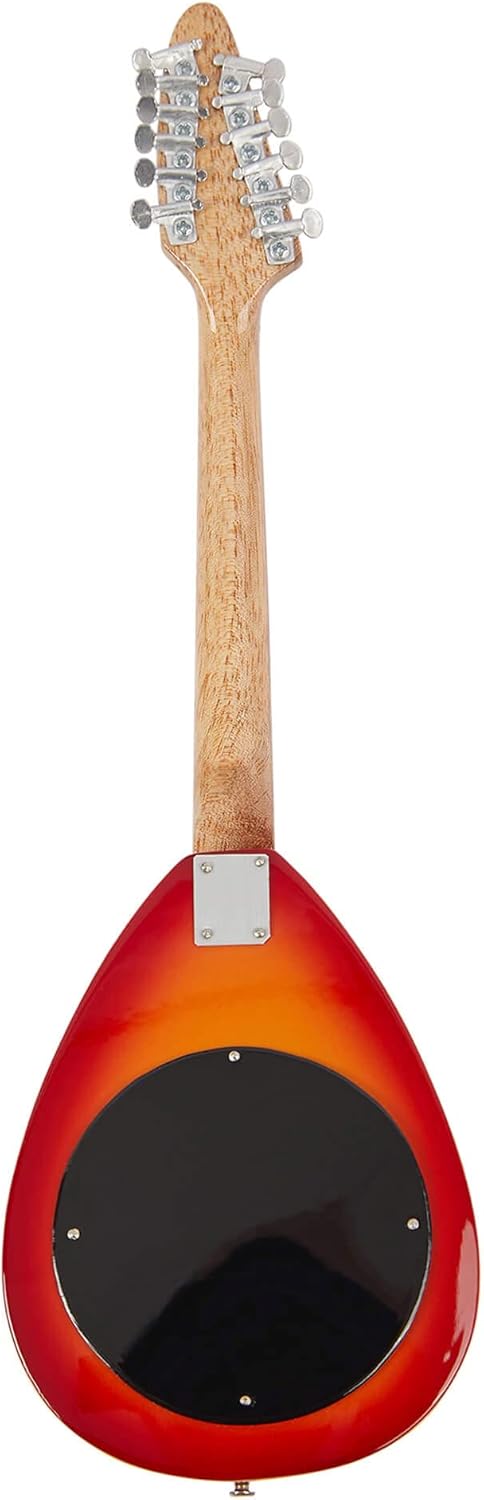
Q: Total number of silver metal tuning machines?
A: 12